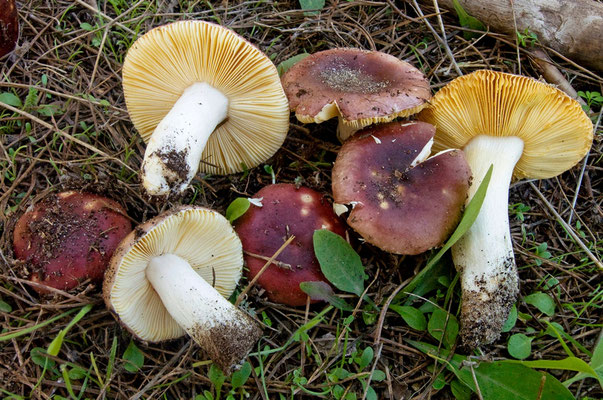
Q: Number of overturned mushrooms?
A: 3